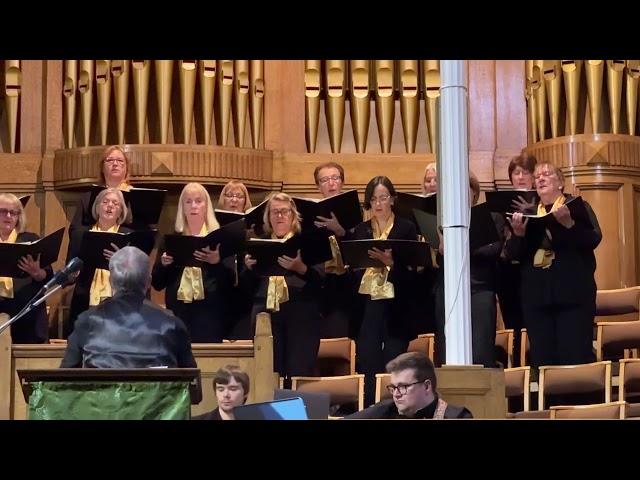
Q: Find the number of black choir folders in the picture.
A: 13